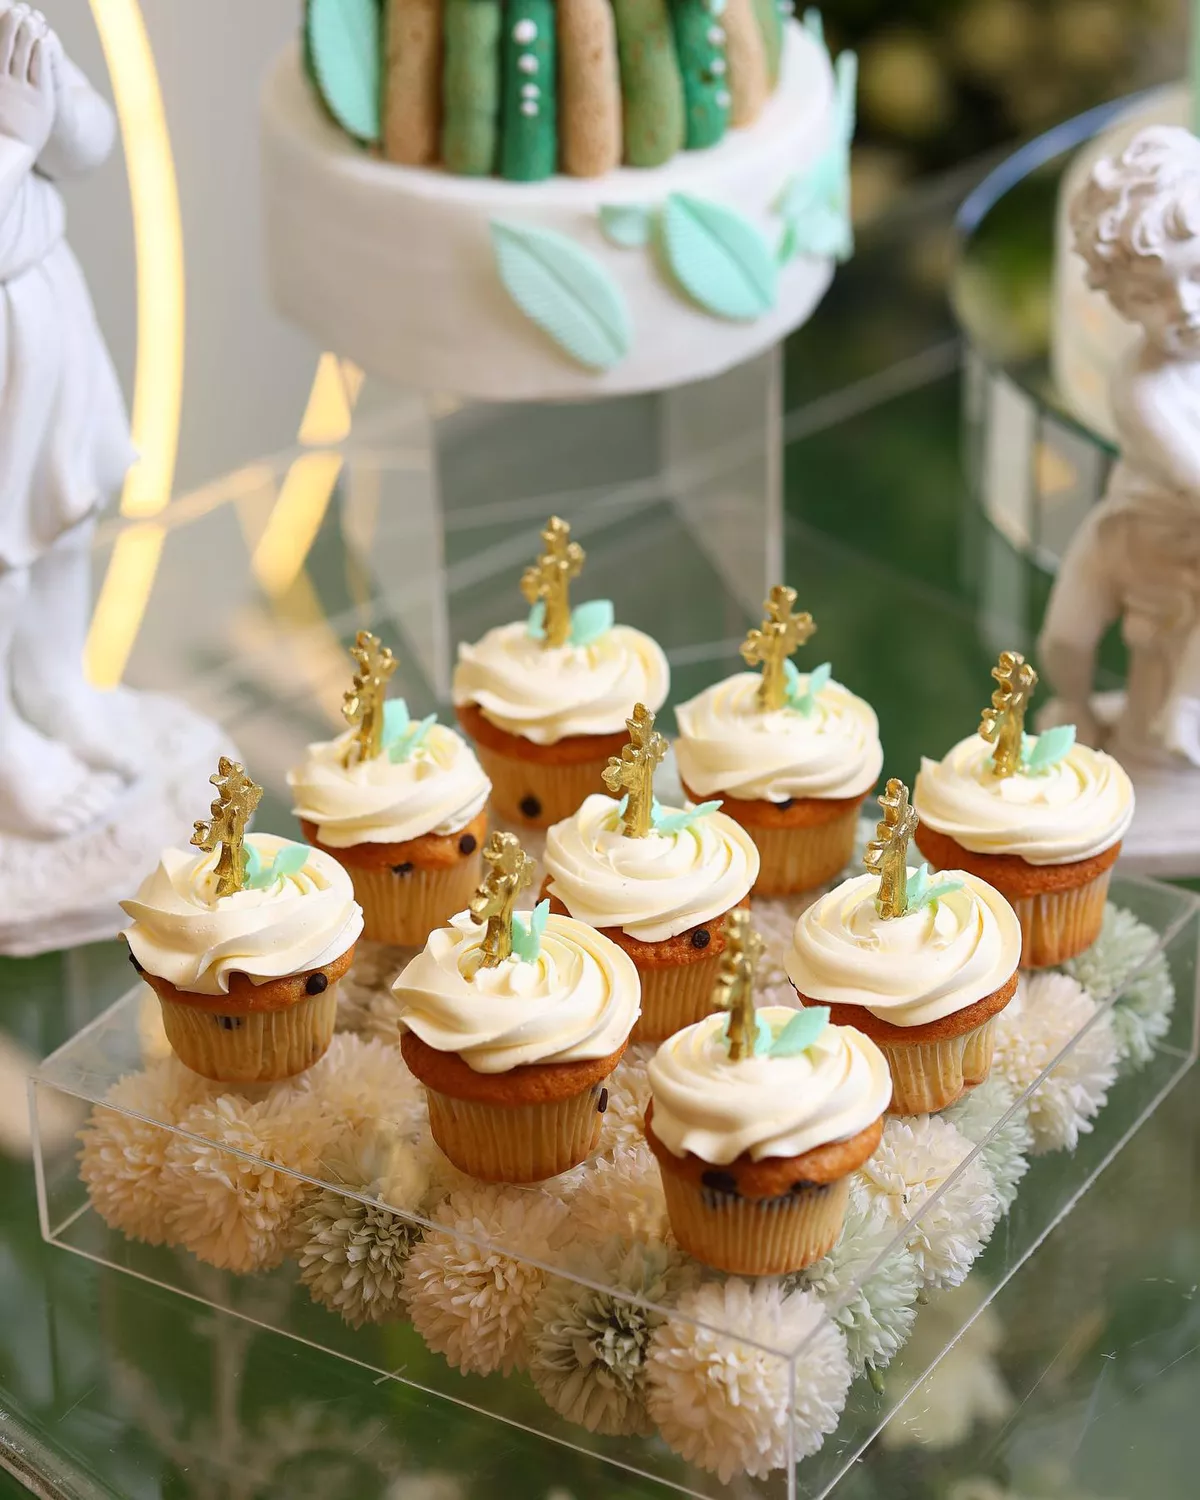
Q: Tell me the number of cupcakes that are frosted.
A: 9